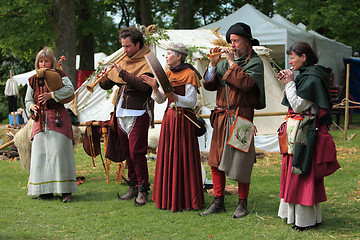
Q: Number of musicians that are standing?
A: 5